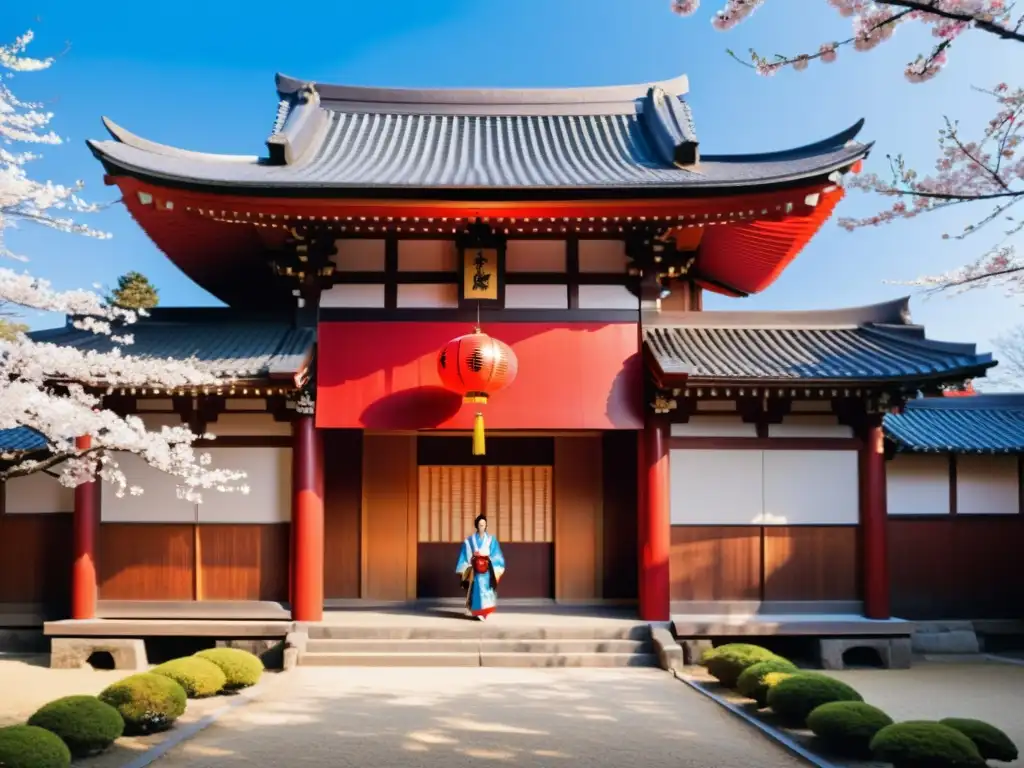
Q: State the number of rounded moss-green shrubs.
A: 11